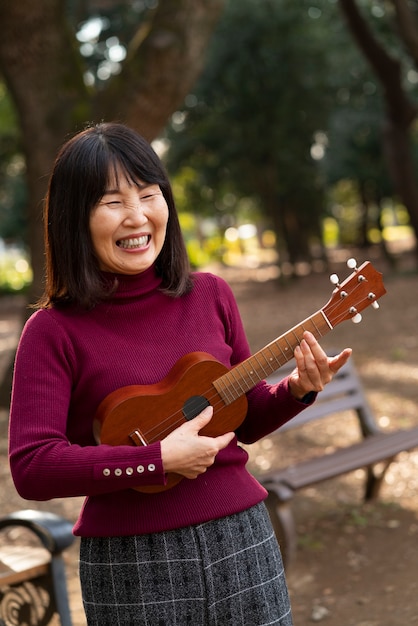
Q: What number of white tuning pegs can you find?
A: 4